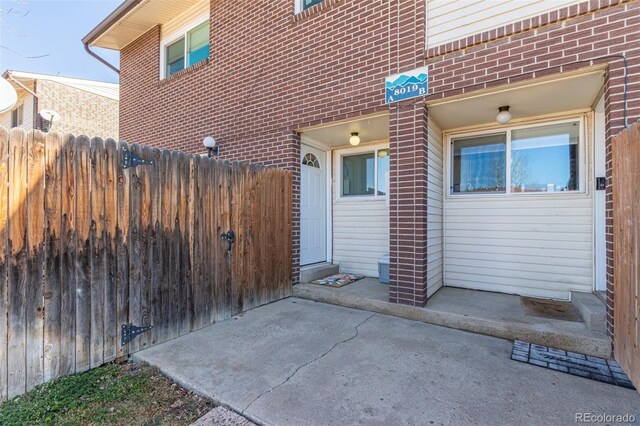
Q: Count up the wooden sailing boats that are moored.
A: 0